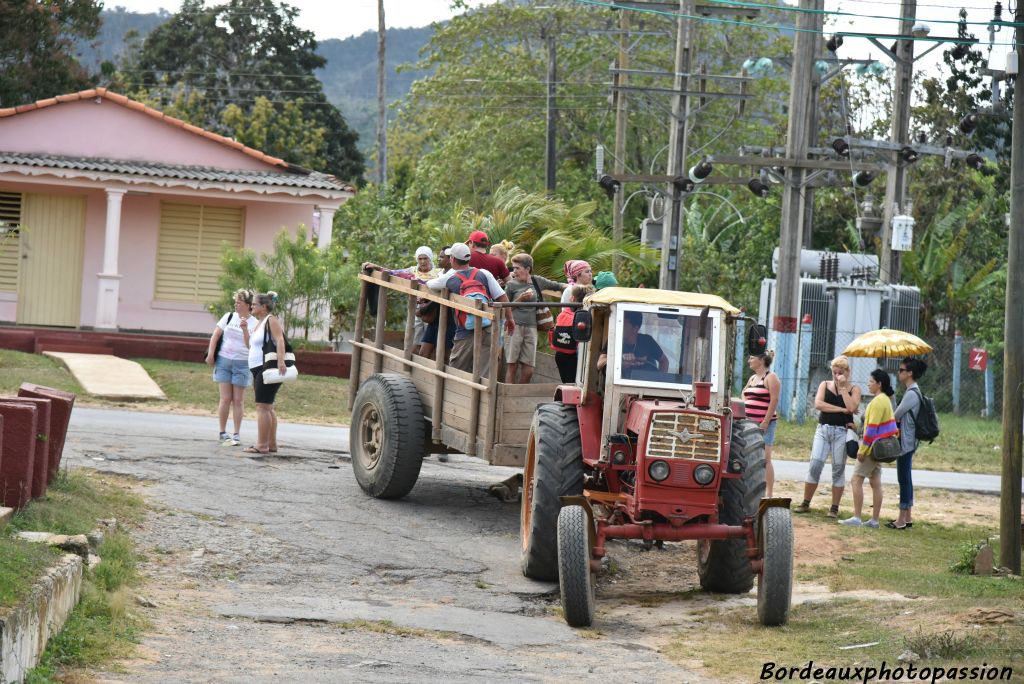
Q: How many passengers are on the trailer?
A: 9